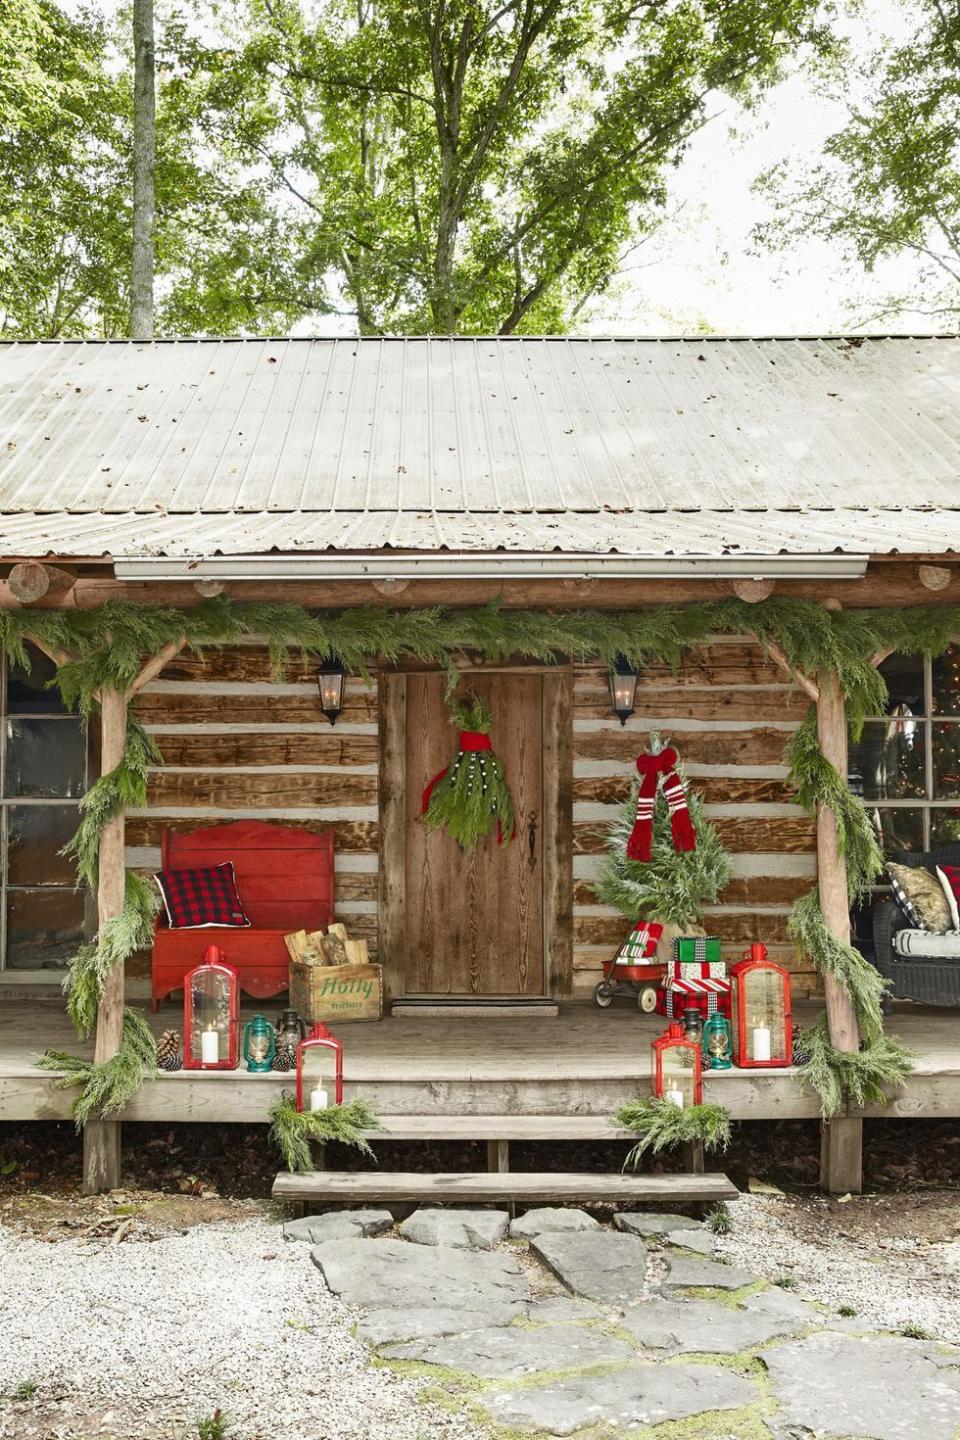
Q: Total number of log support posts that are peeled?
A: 2